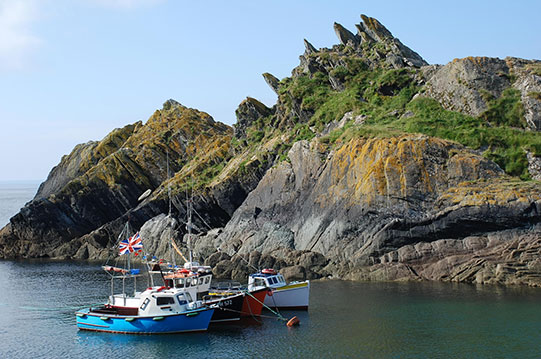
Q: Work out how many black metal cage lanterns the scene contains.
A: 0